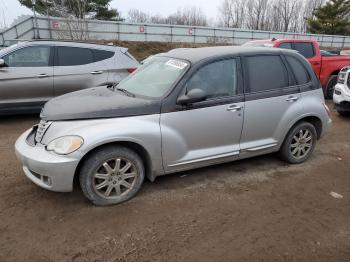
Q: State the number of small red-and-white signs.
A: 3